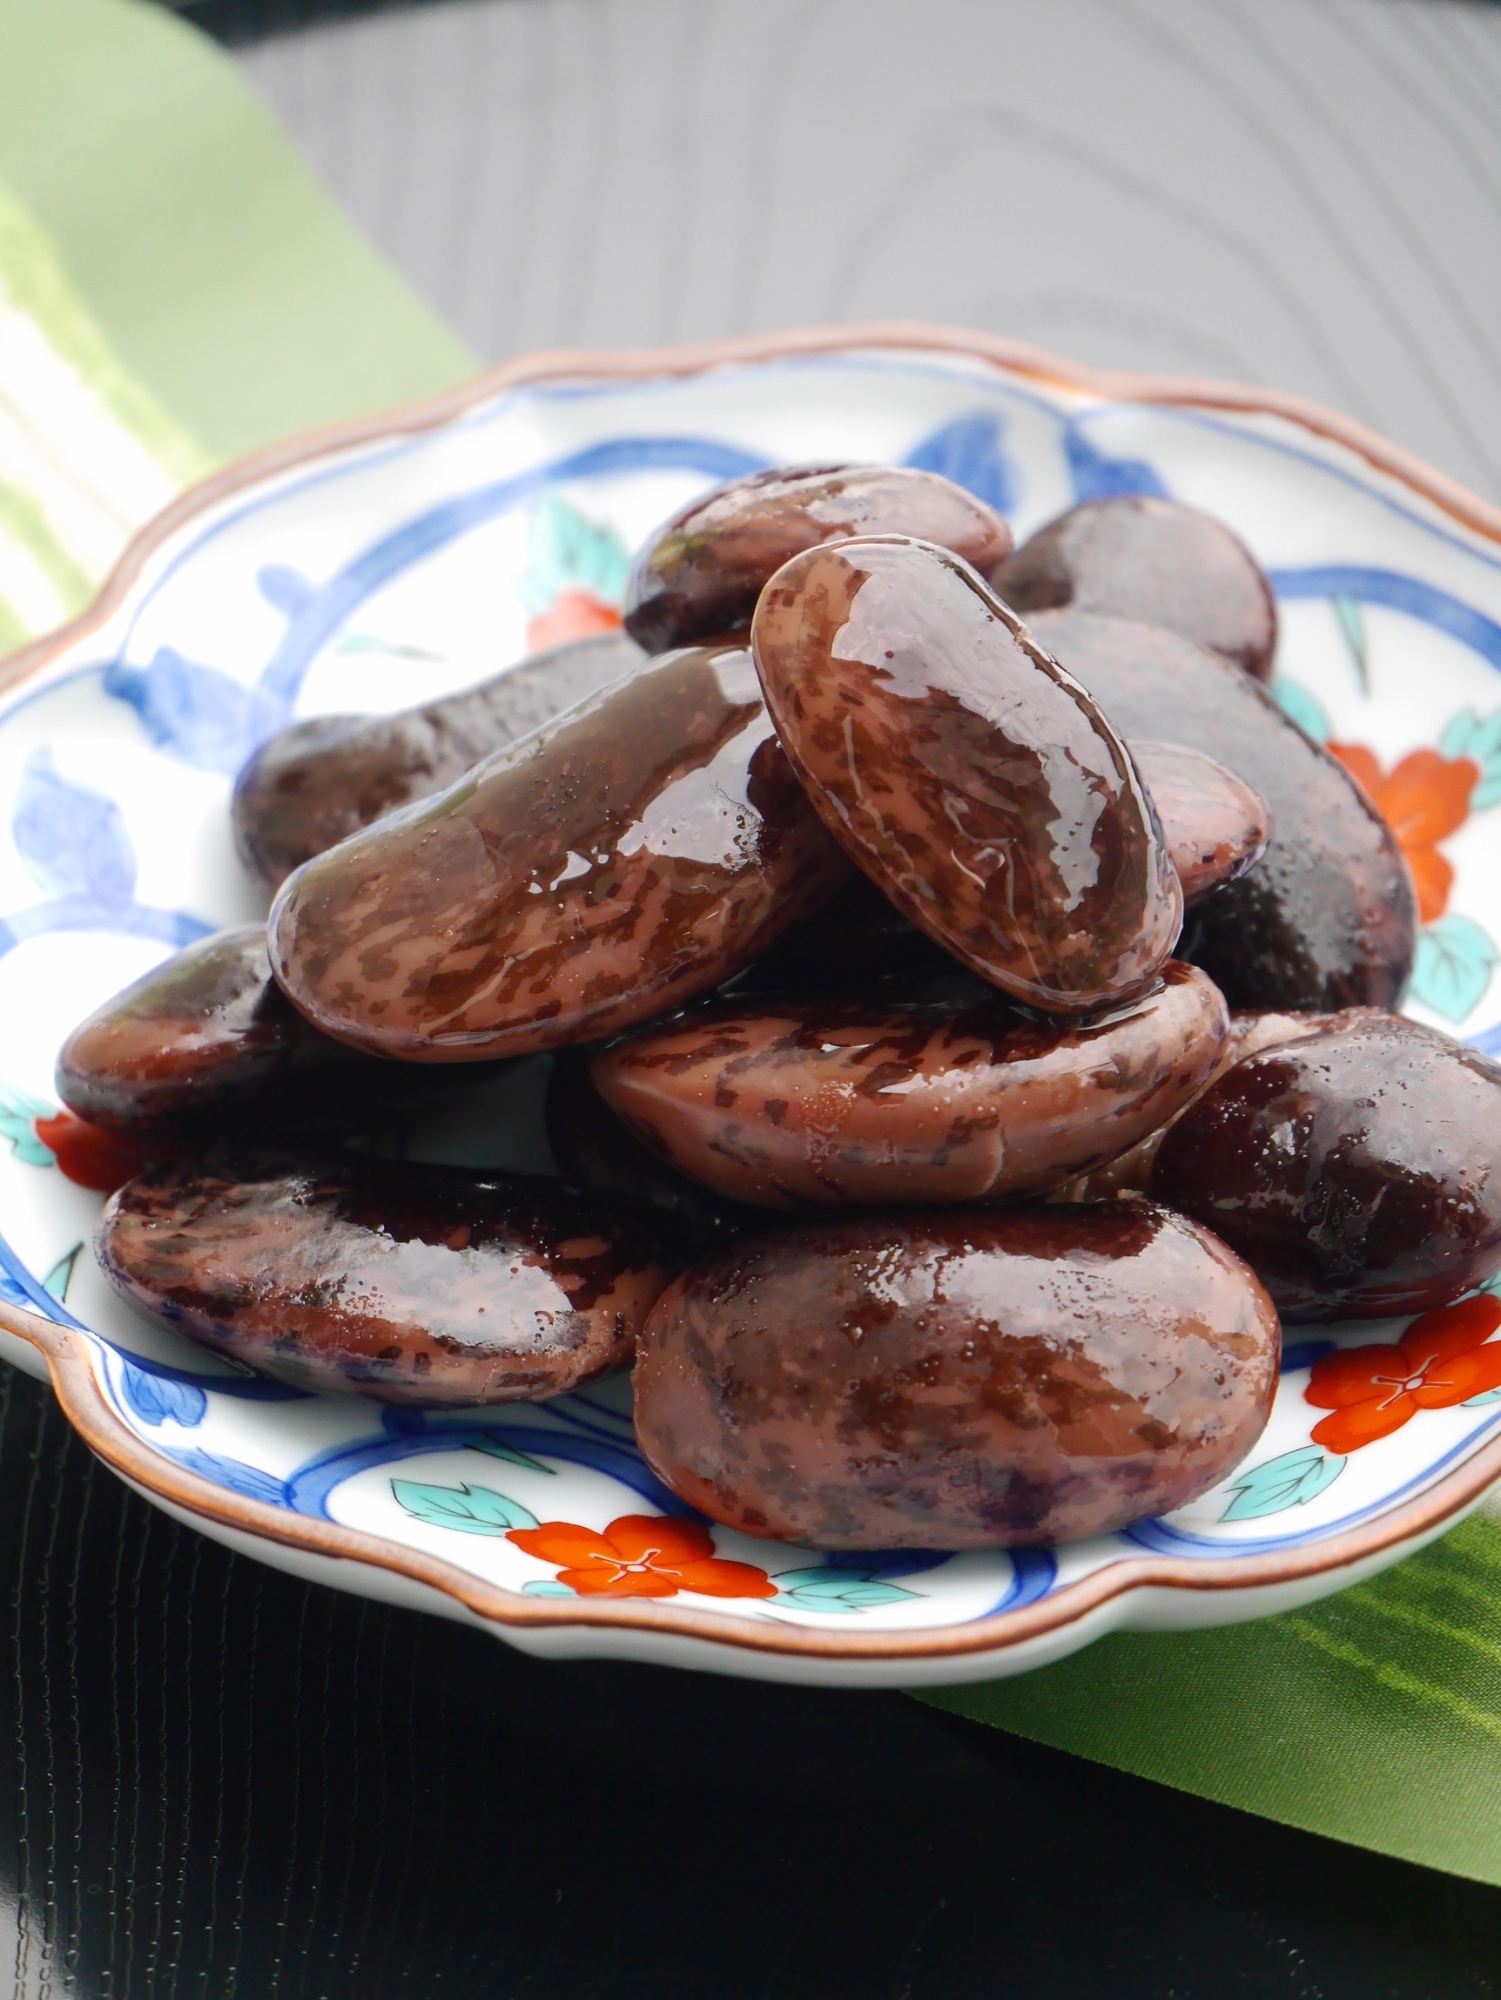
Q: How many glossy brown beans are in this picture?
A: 12